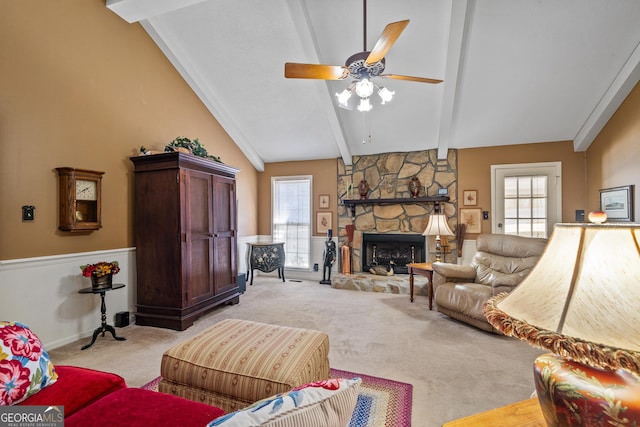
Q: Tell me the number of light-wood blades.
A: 3